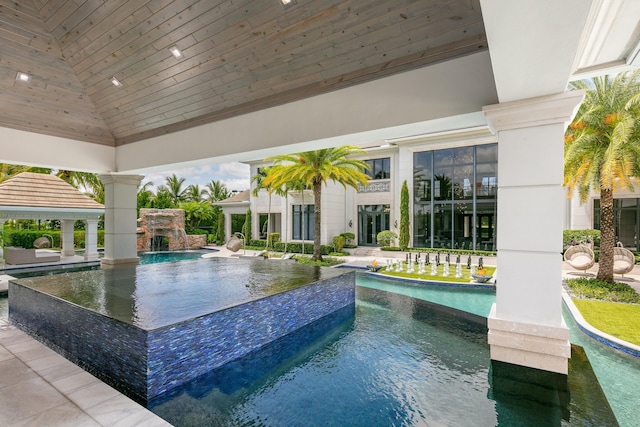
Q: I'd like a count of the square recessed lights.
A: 4